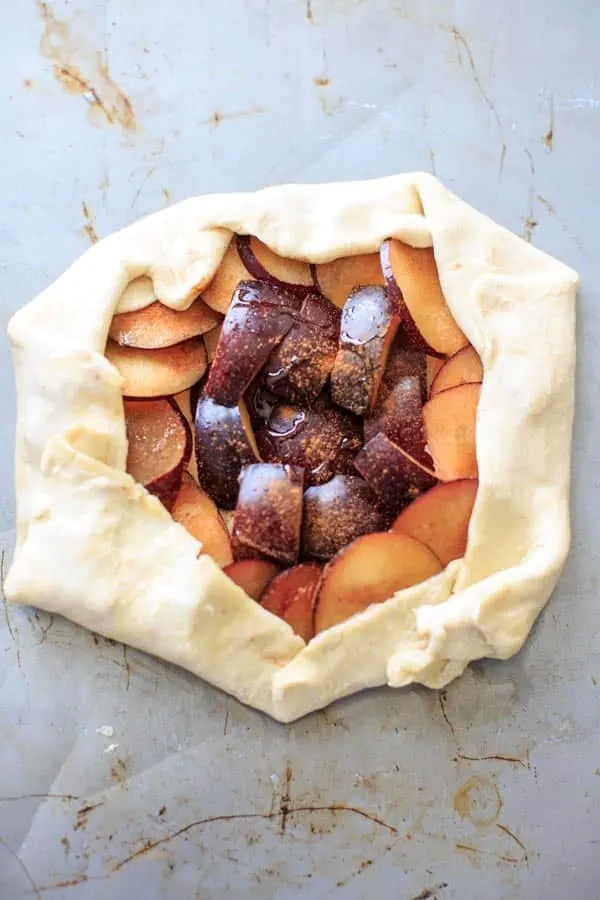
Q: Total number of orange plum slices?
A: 14